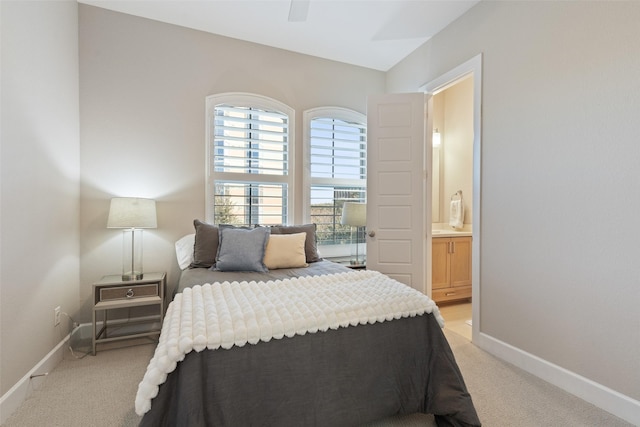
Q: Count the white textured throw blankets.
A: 1